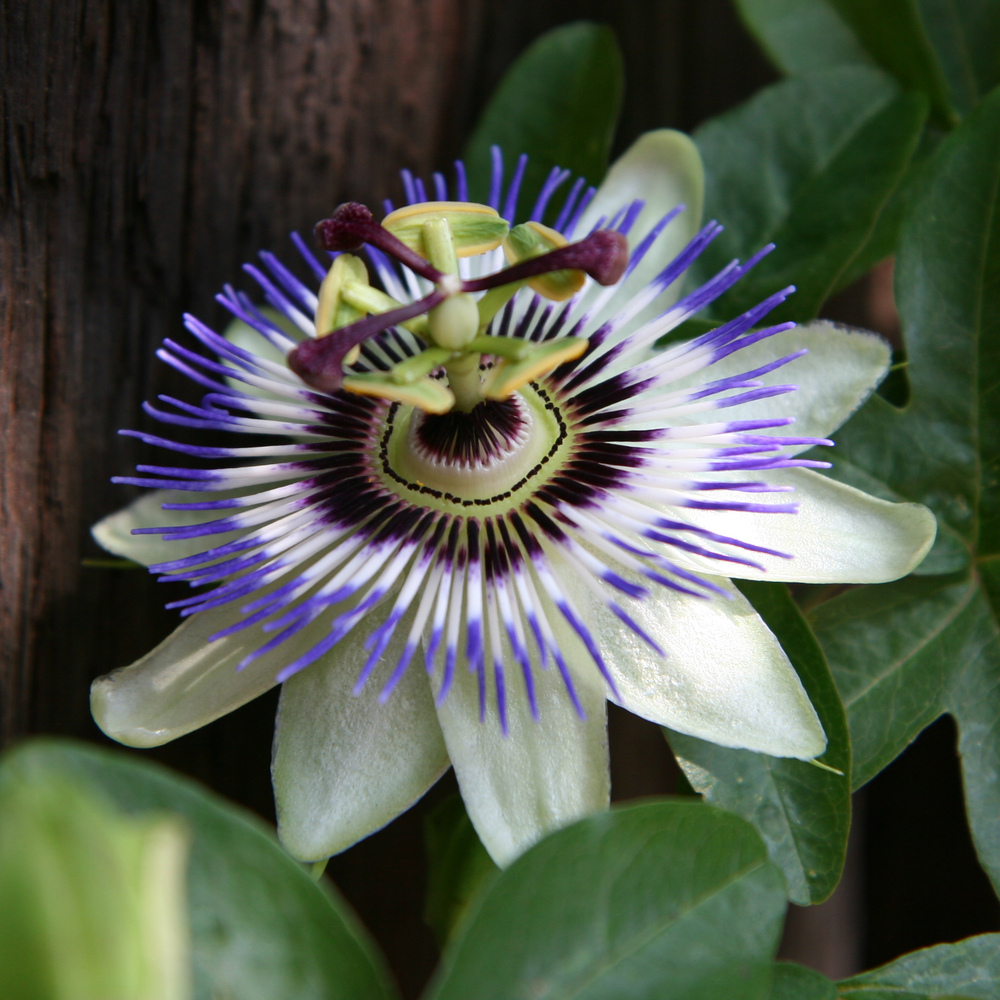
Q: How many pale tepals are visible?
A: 9